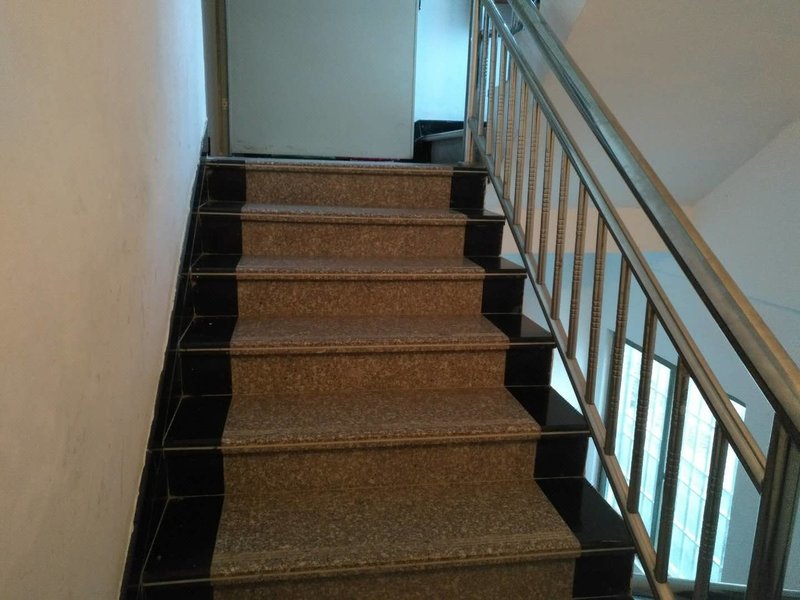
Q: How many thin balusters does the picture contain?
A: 14